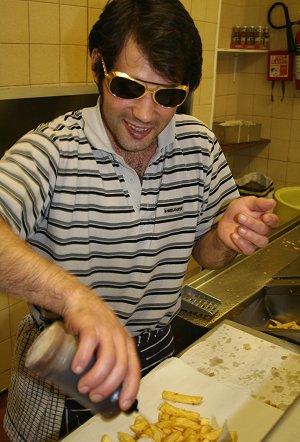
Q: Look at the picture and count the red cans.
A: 5